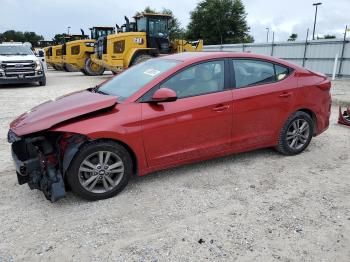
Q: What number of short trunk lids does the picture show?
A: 1